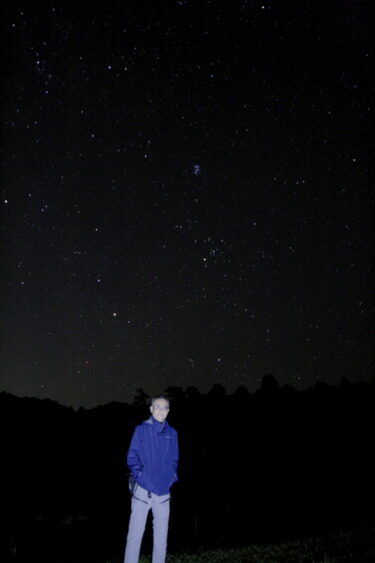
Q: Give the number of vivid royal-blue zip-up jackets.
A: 1